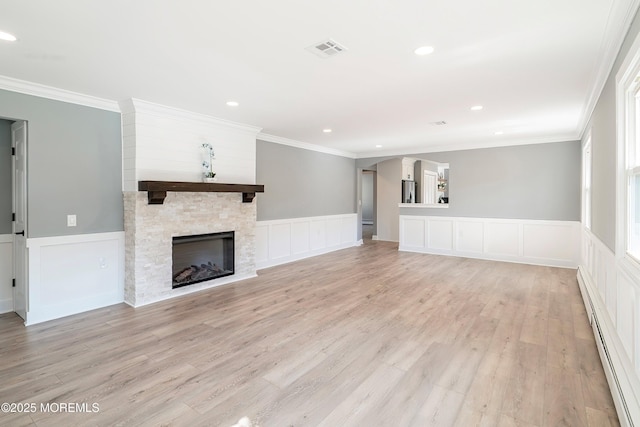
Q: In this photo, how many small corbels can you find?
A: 2